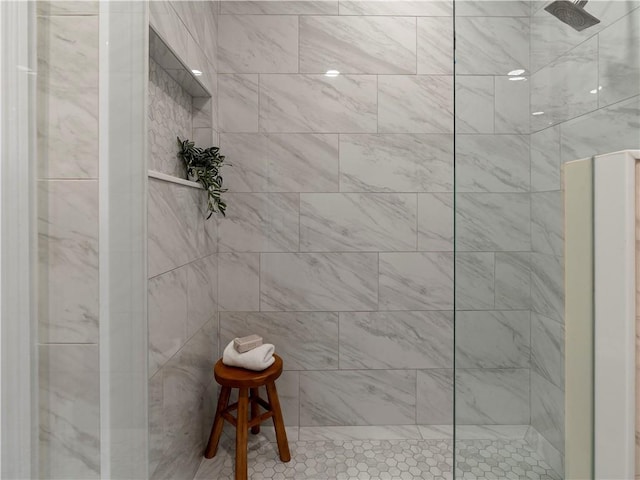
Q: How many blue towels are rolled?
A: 0